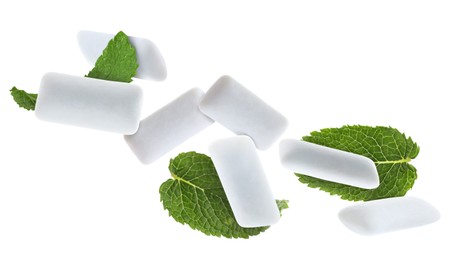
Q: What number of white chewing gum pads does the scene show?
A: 7